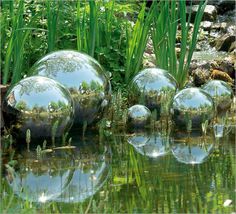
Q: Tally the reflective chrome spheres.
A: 6